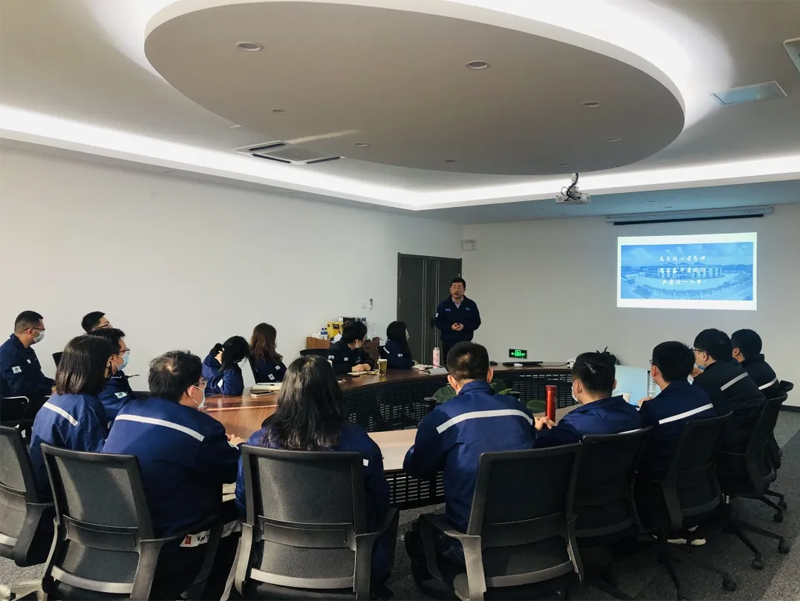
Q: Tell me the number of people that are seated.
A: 15